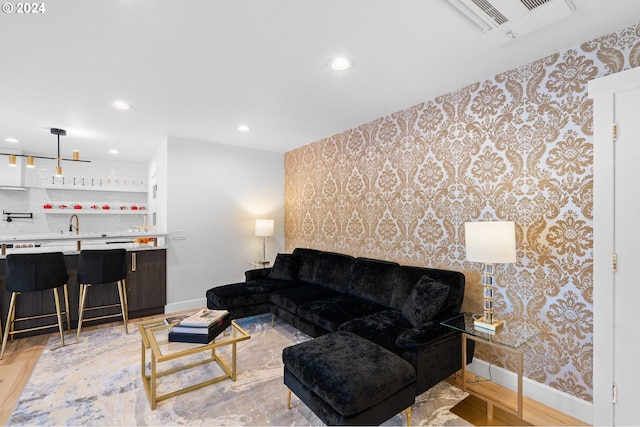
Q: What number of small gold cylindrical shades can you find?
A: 4